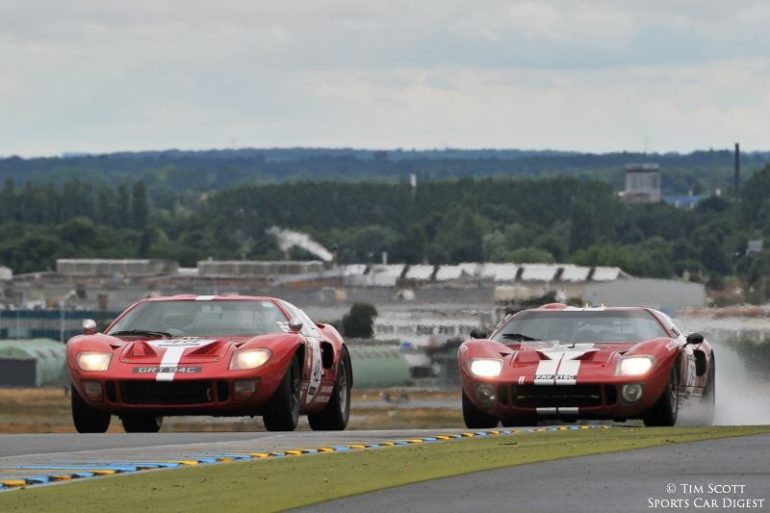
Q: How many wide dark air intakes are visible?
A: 2